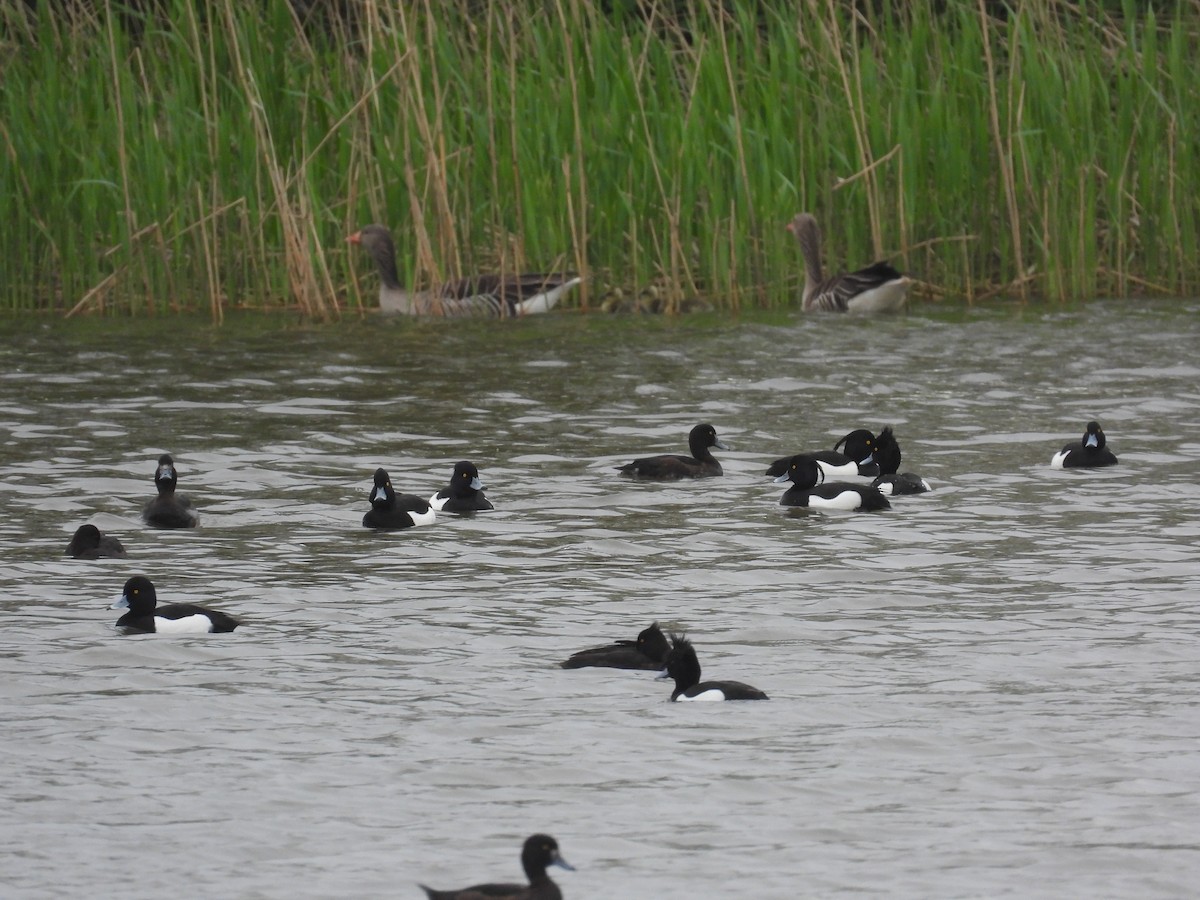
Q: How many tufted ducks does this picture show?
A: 13